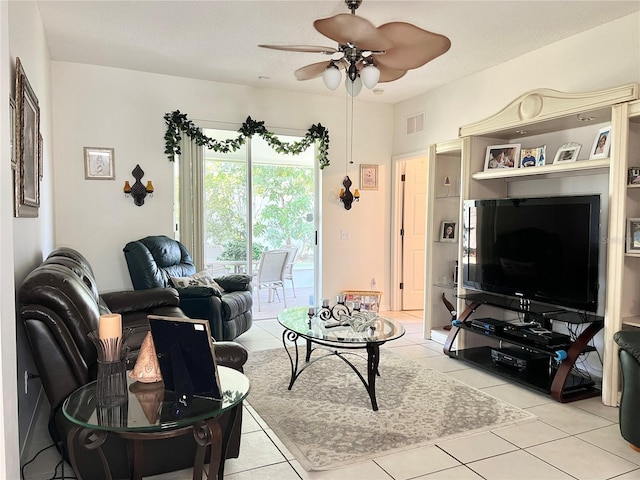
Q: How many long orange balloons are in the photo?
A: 0